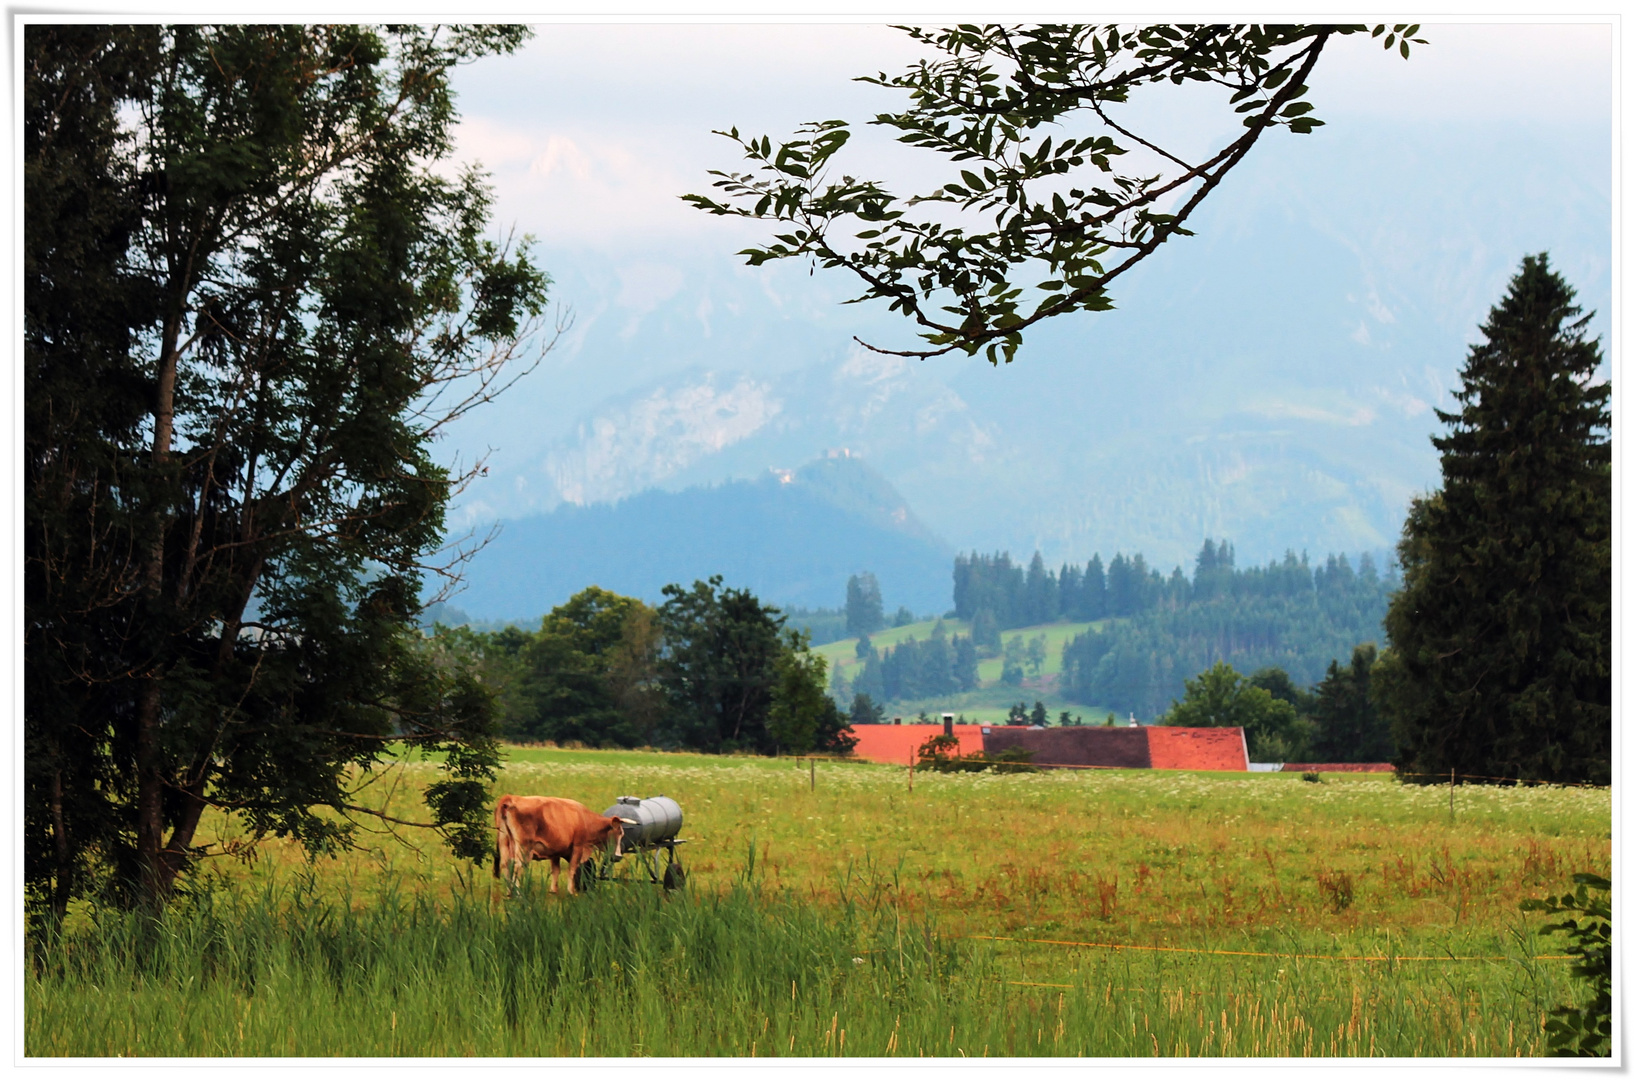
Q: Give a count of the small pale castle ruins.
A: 2